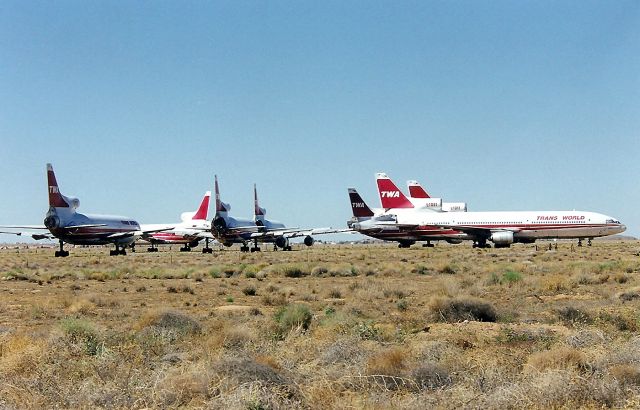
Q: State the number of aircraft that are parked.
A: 7